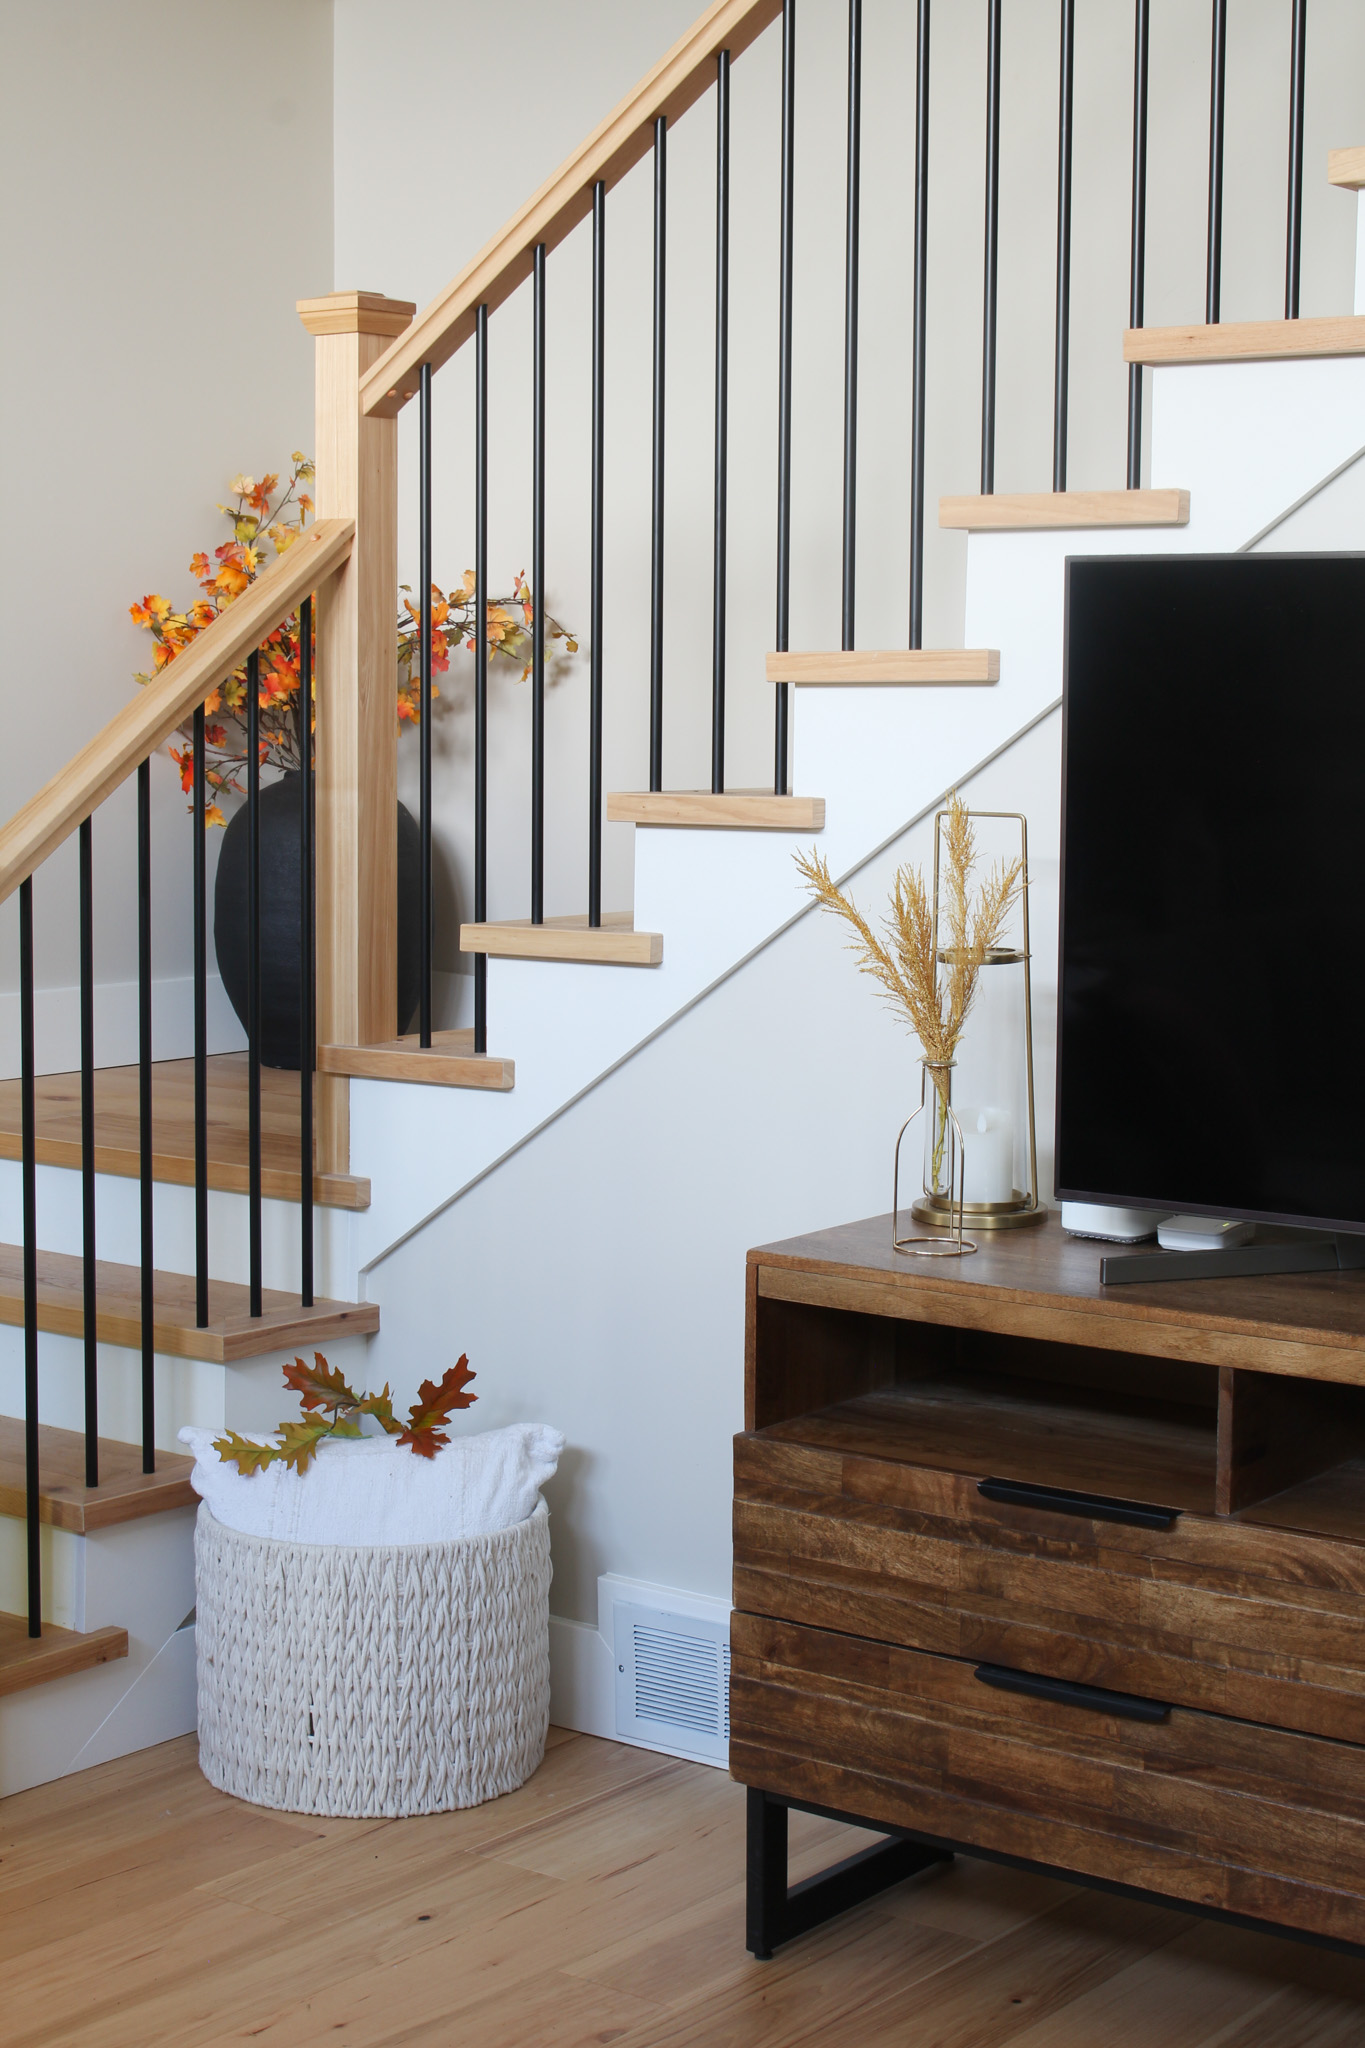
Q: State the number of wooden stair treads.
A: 11